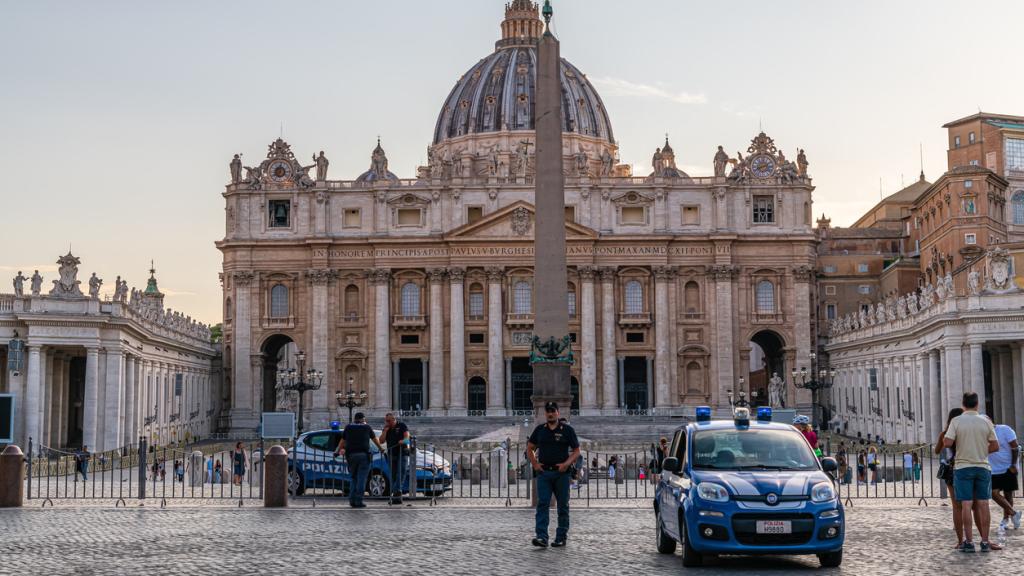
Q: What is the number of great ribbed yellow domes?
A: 0